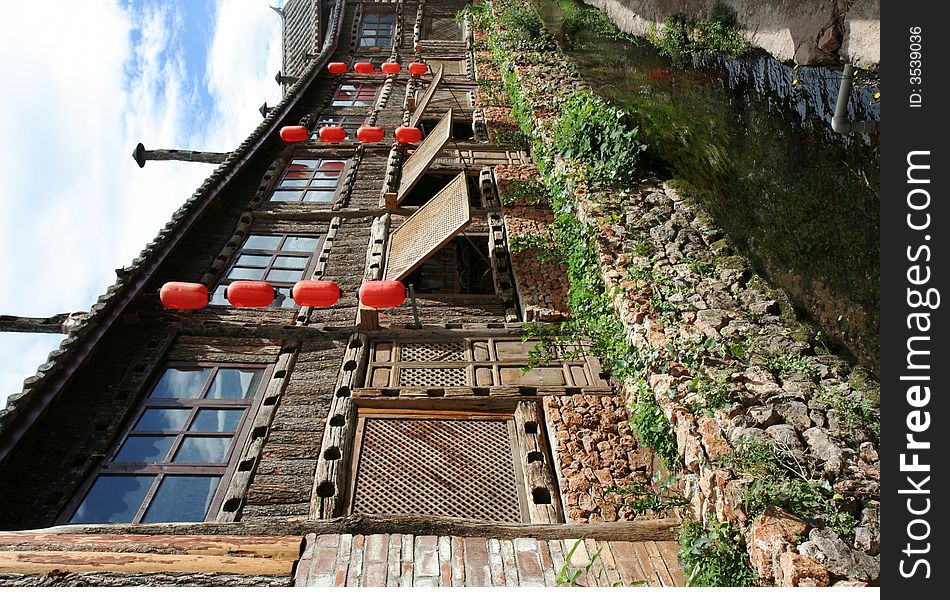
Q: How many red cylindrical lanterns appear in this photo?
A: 12